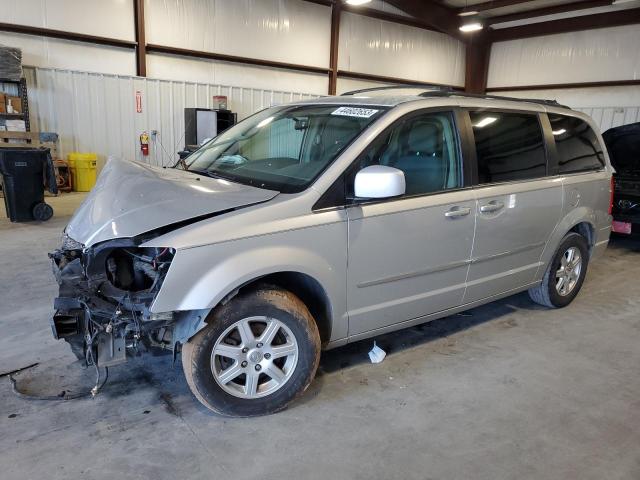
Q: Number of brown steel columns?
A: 3